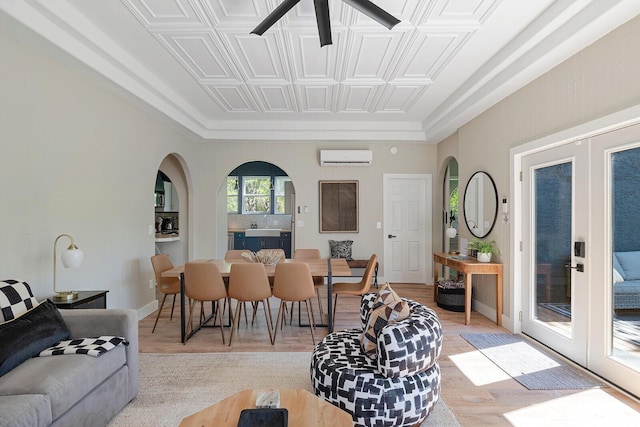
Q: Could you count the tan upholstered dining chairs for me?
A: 8